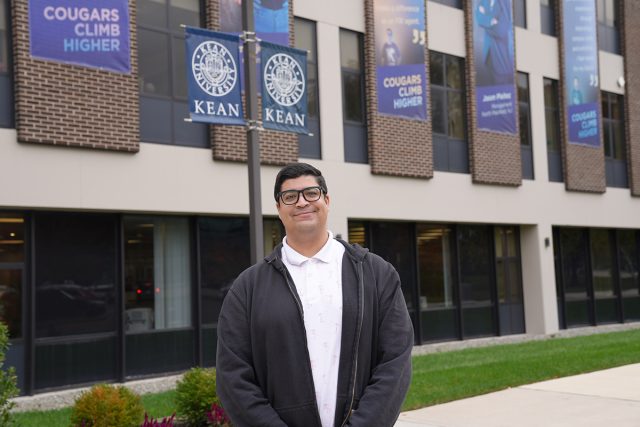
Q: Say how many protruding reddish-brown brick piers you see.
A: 6